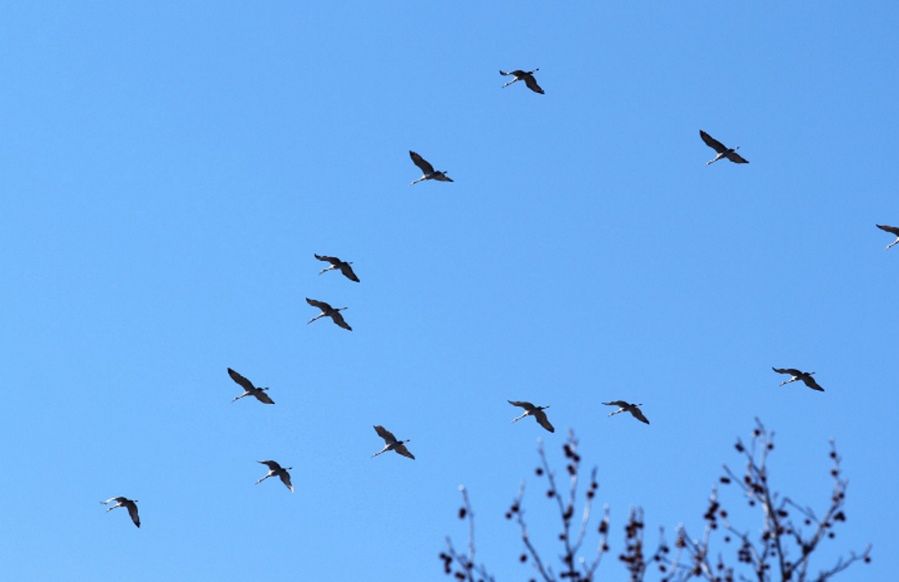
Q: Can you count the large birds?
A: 13